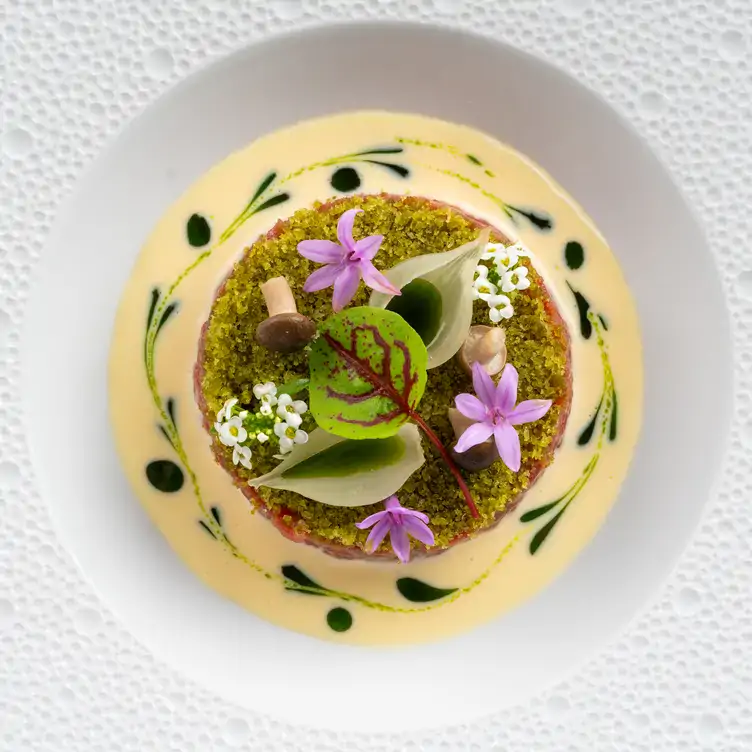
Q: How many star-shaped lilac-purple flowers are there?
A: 3